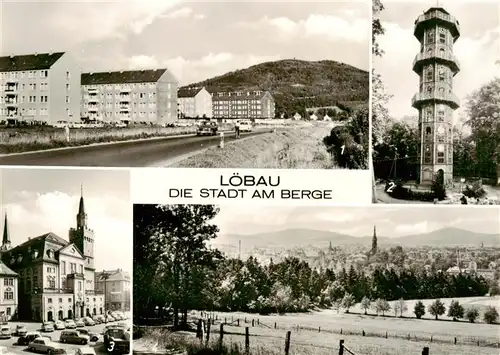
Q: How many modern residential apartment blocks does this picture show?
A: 4